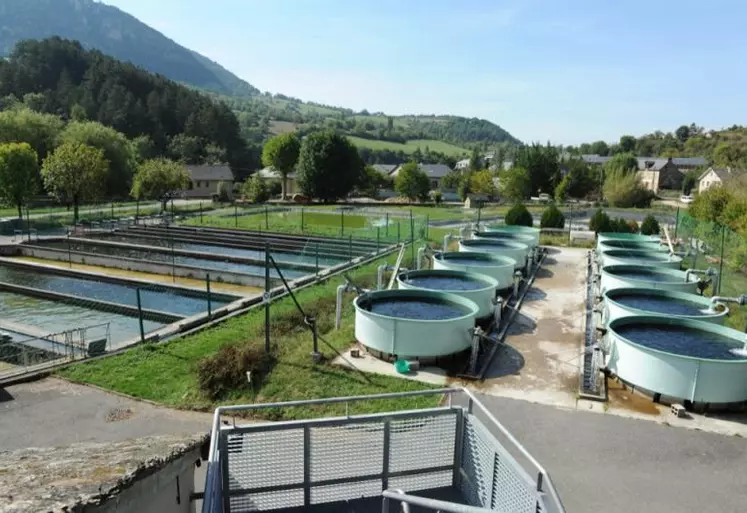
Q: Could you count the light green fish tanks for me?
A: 12